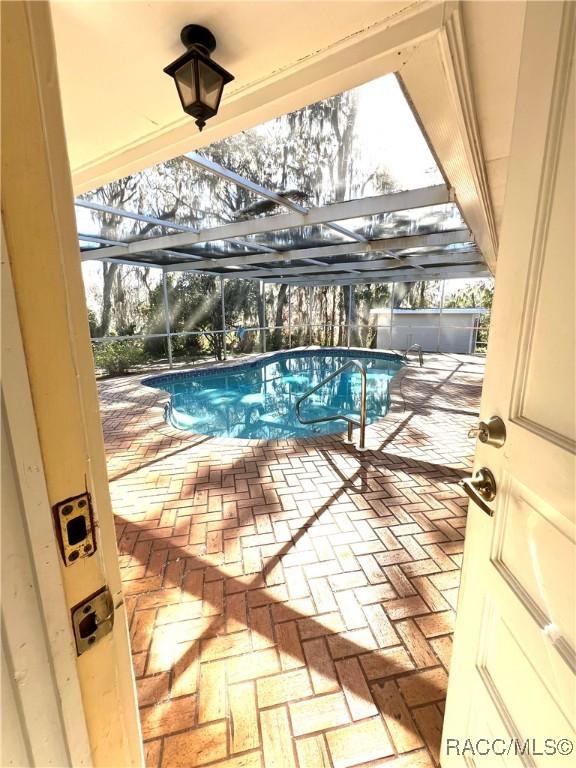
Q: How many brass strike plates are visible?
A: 2